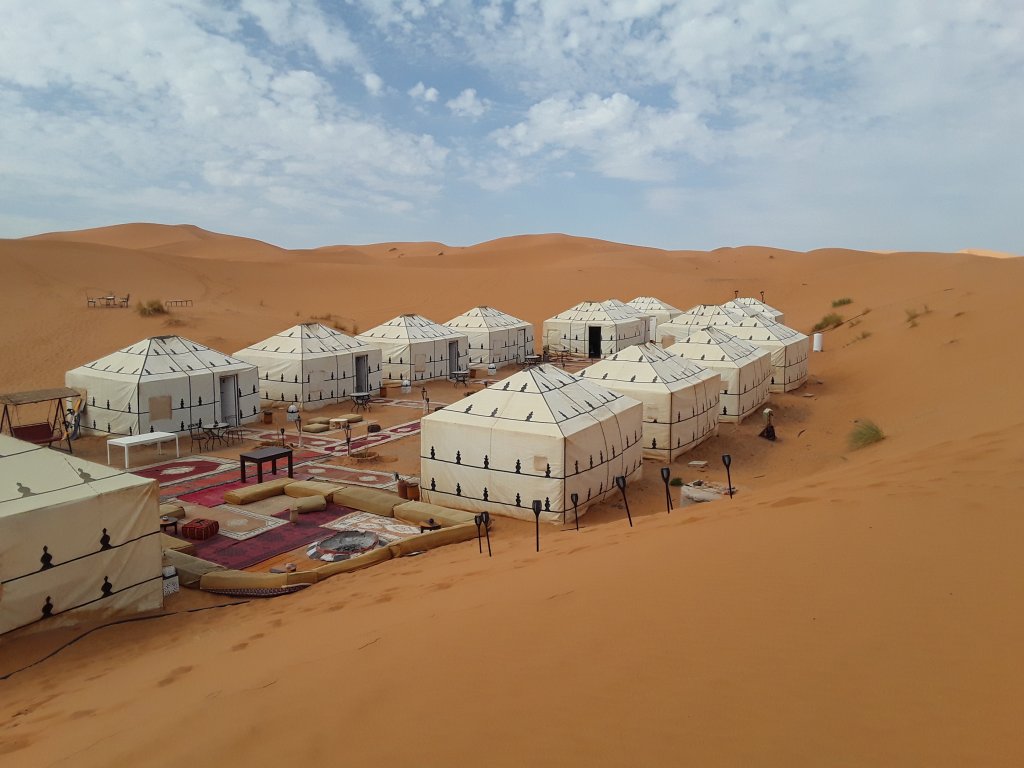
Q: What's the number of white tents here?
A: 15